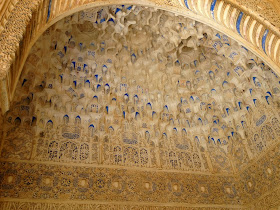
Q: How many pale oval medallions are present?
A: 10